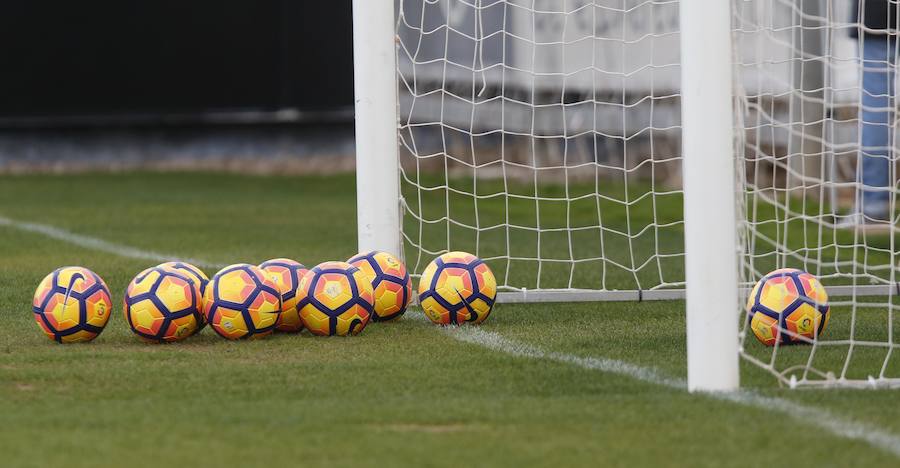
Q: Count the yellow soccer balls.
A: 9